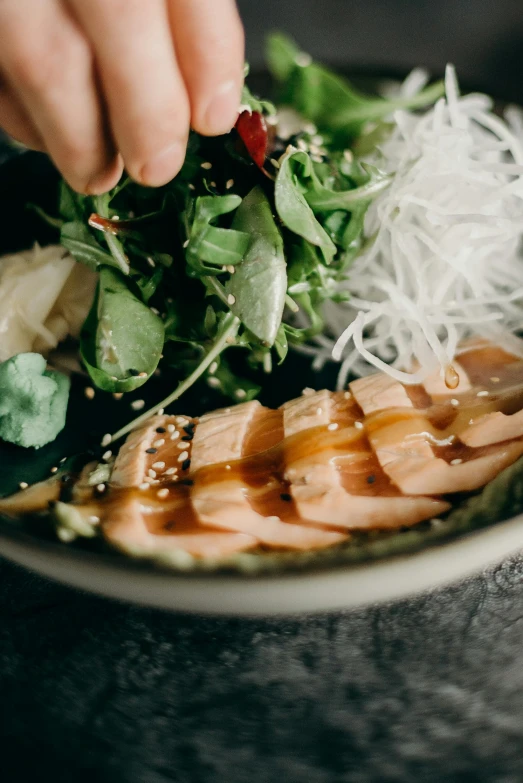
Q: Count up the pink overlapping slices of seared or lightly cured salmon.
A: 5